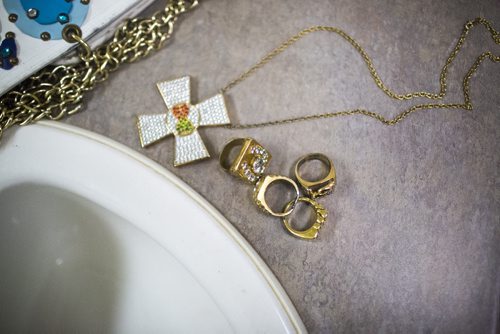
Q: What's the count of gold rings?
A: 4